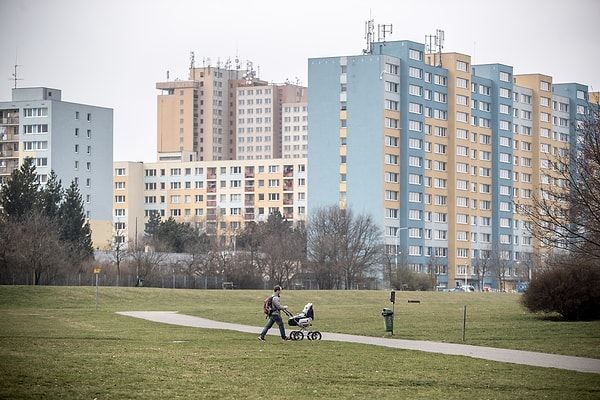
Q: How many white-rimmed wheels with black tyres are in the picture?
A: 4